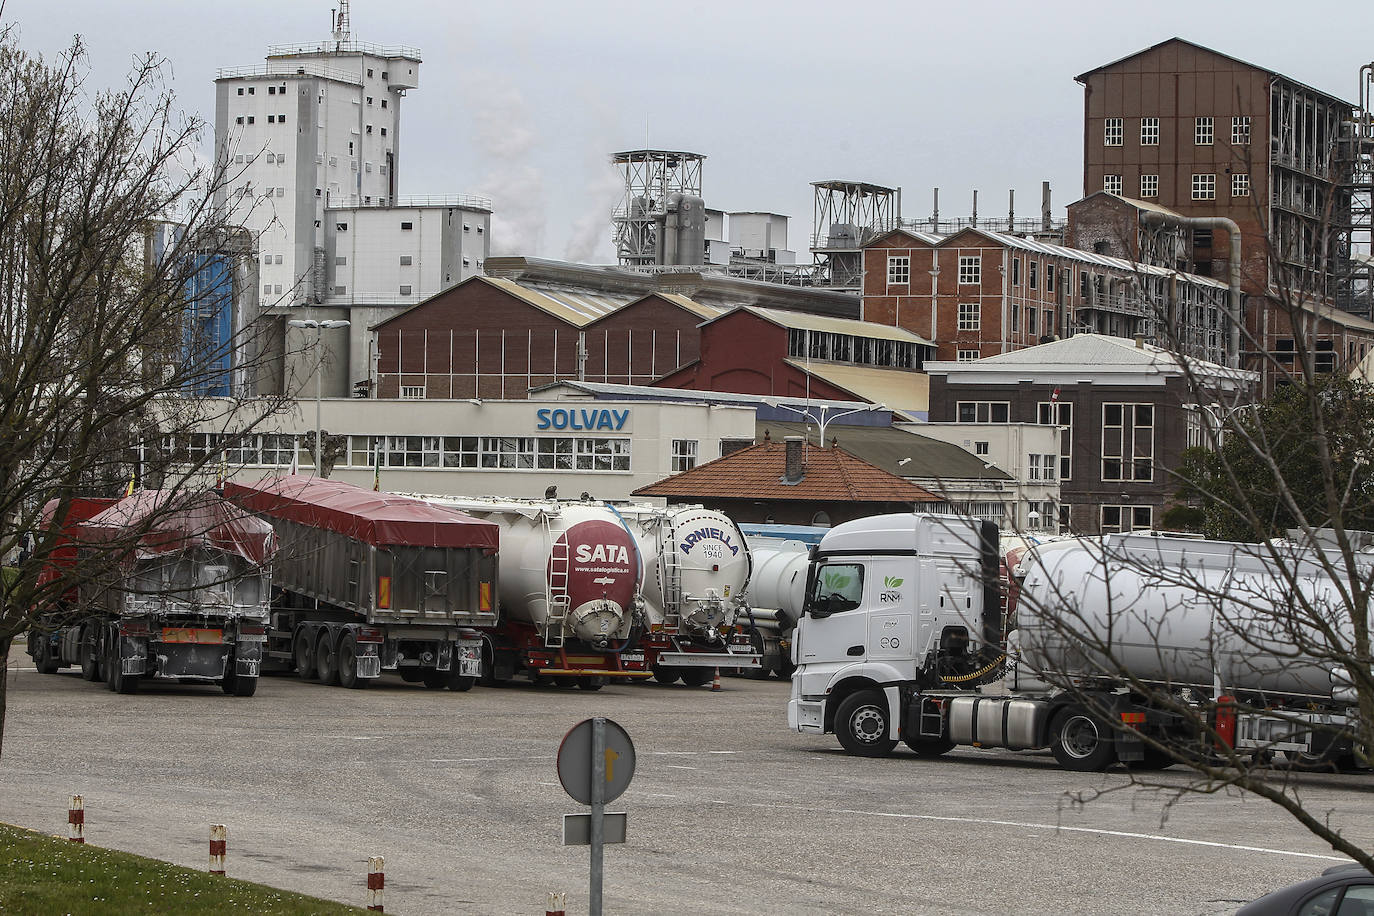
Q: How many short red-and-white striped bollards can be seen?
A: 4